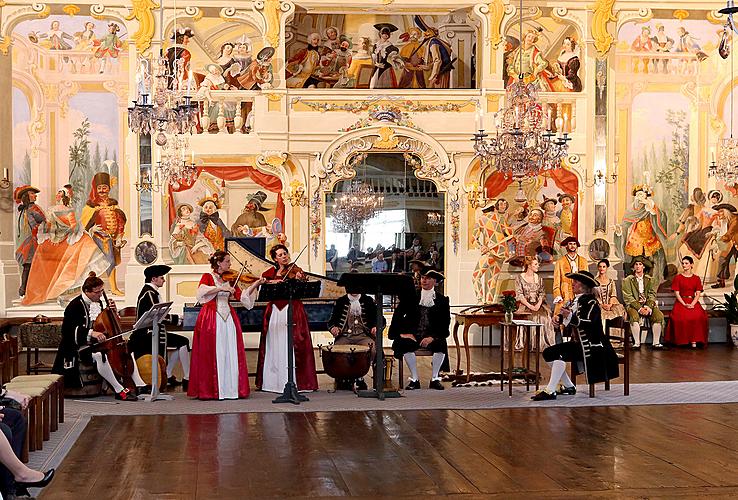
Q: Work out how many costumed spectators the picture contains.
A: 5